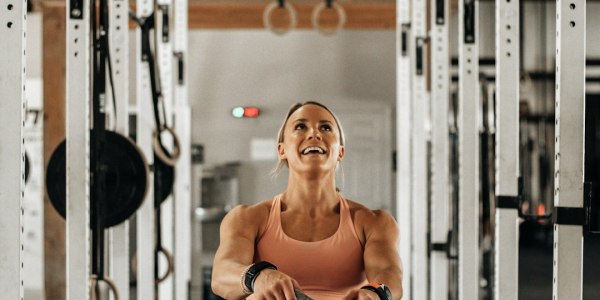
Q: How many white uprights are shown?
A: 12